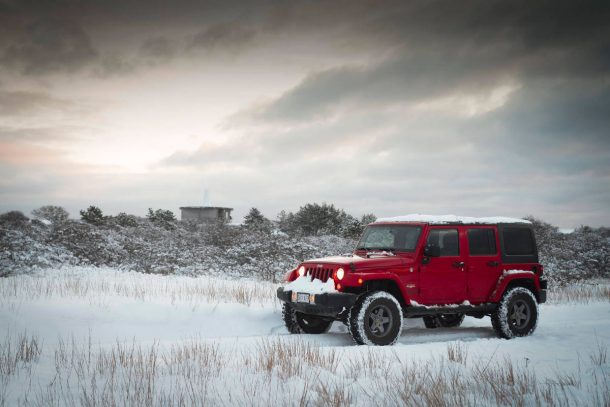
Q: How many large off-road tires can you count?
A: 4